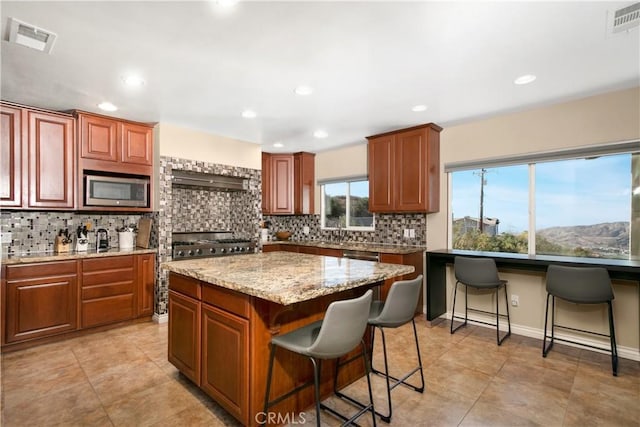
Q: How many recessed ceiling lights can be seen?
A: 9